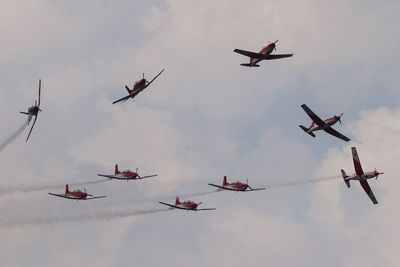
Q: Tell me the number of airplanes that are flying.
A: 9